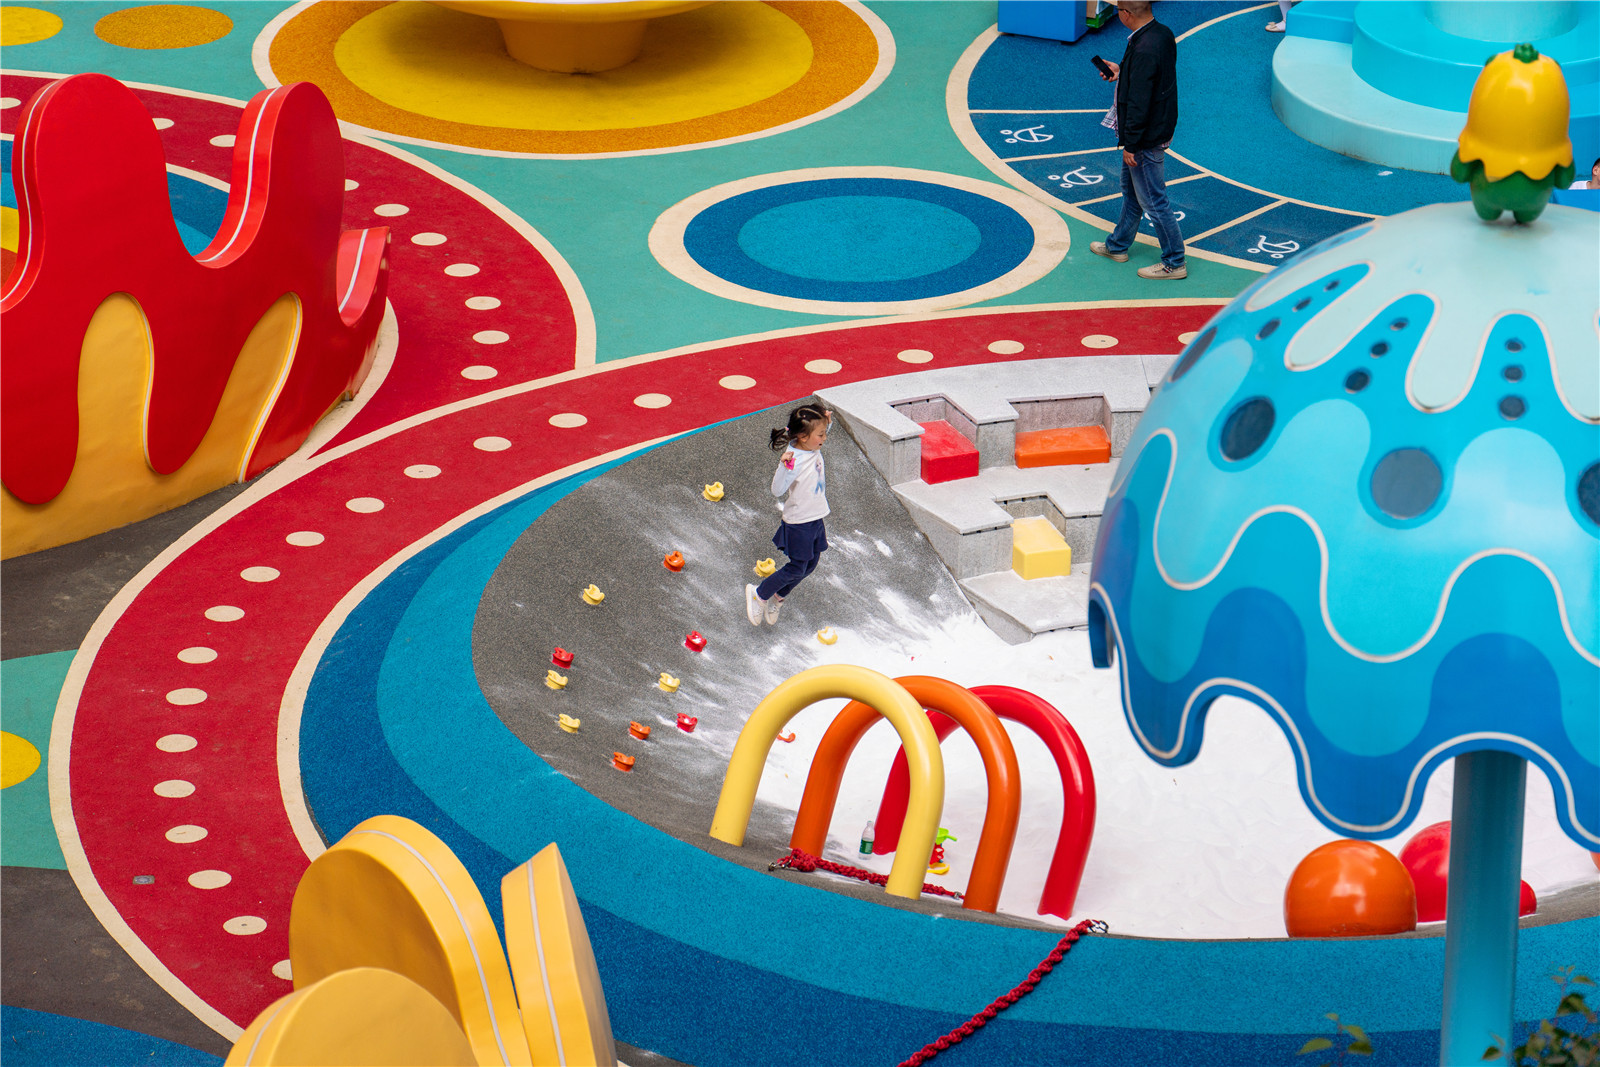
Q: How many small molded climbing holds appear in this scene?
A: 14